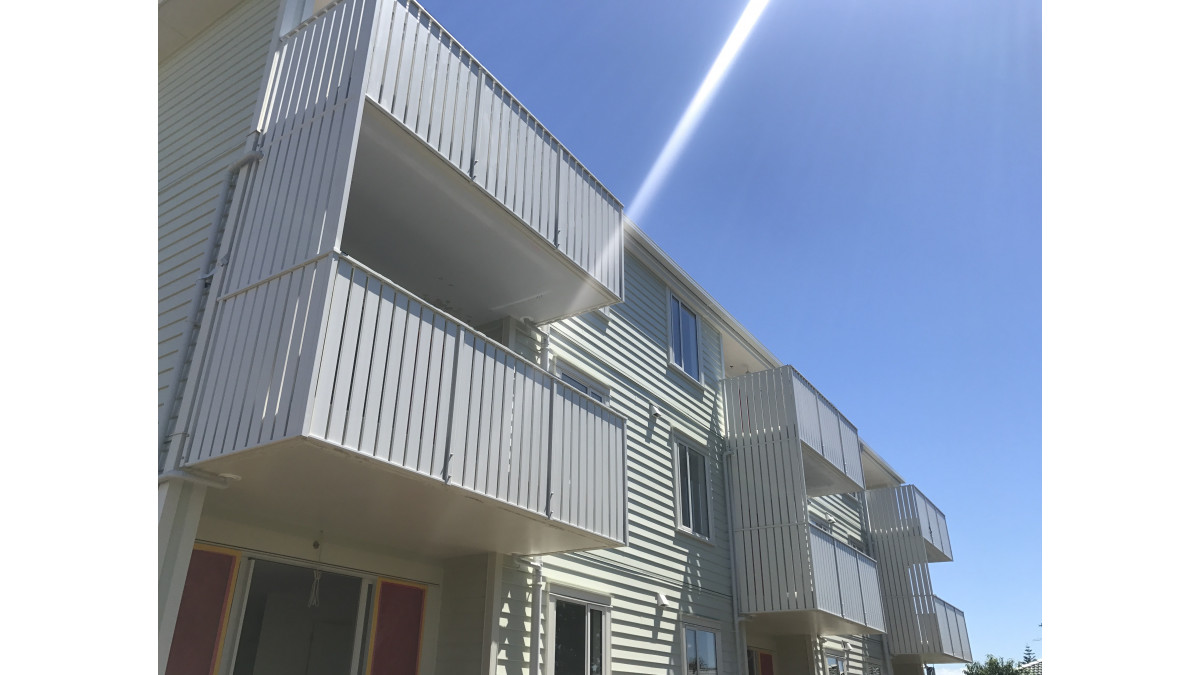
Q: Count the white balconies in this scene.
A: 6